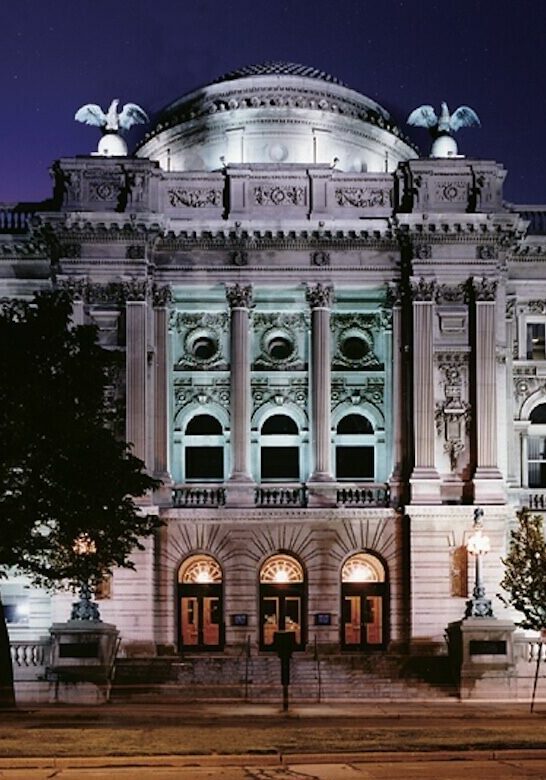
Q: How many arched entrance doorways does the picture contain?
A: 3